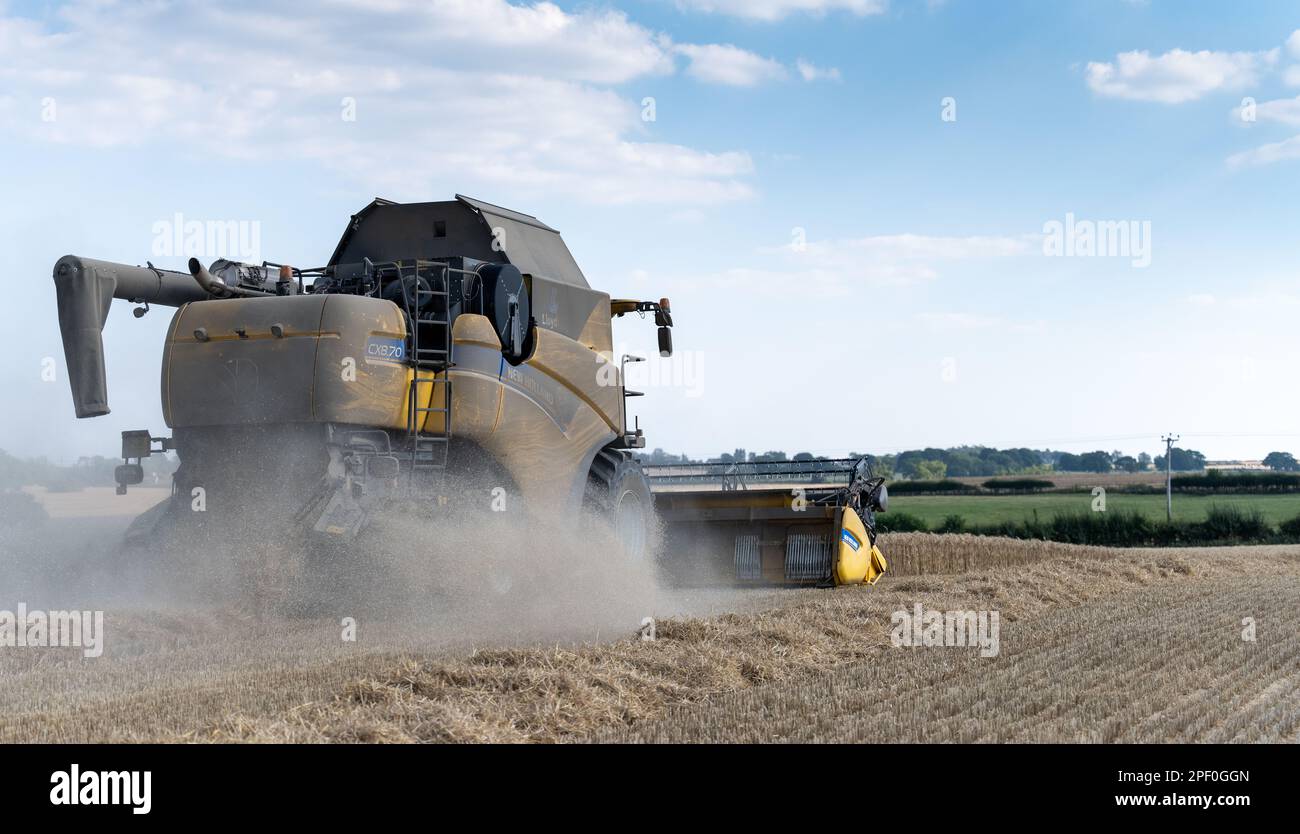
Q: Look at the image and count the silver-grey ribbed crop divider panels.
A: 2